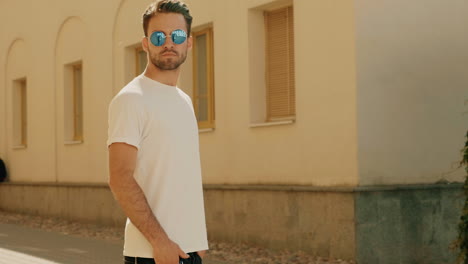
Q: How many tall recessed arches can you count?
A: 3